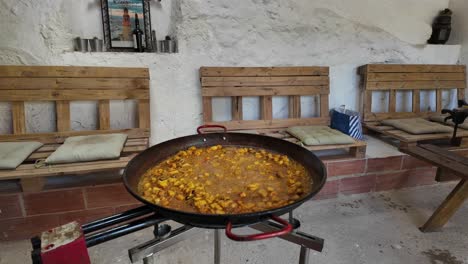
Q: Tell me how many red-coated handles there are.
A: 2